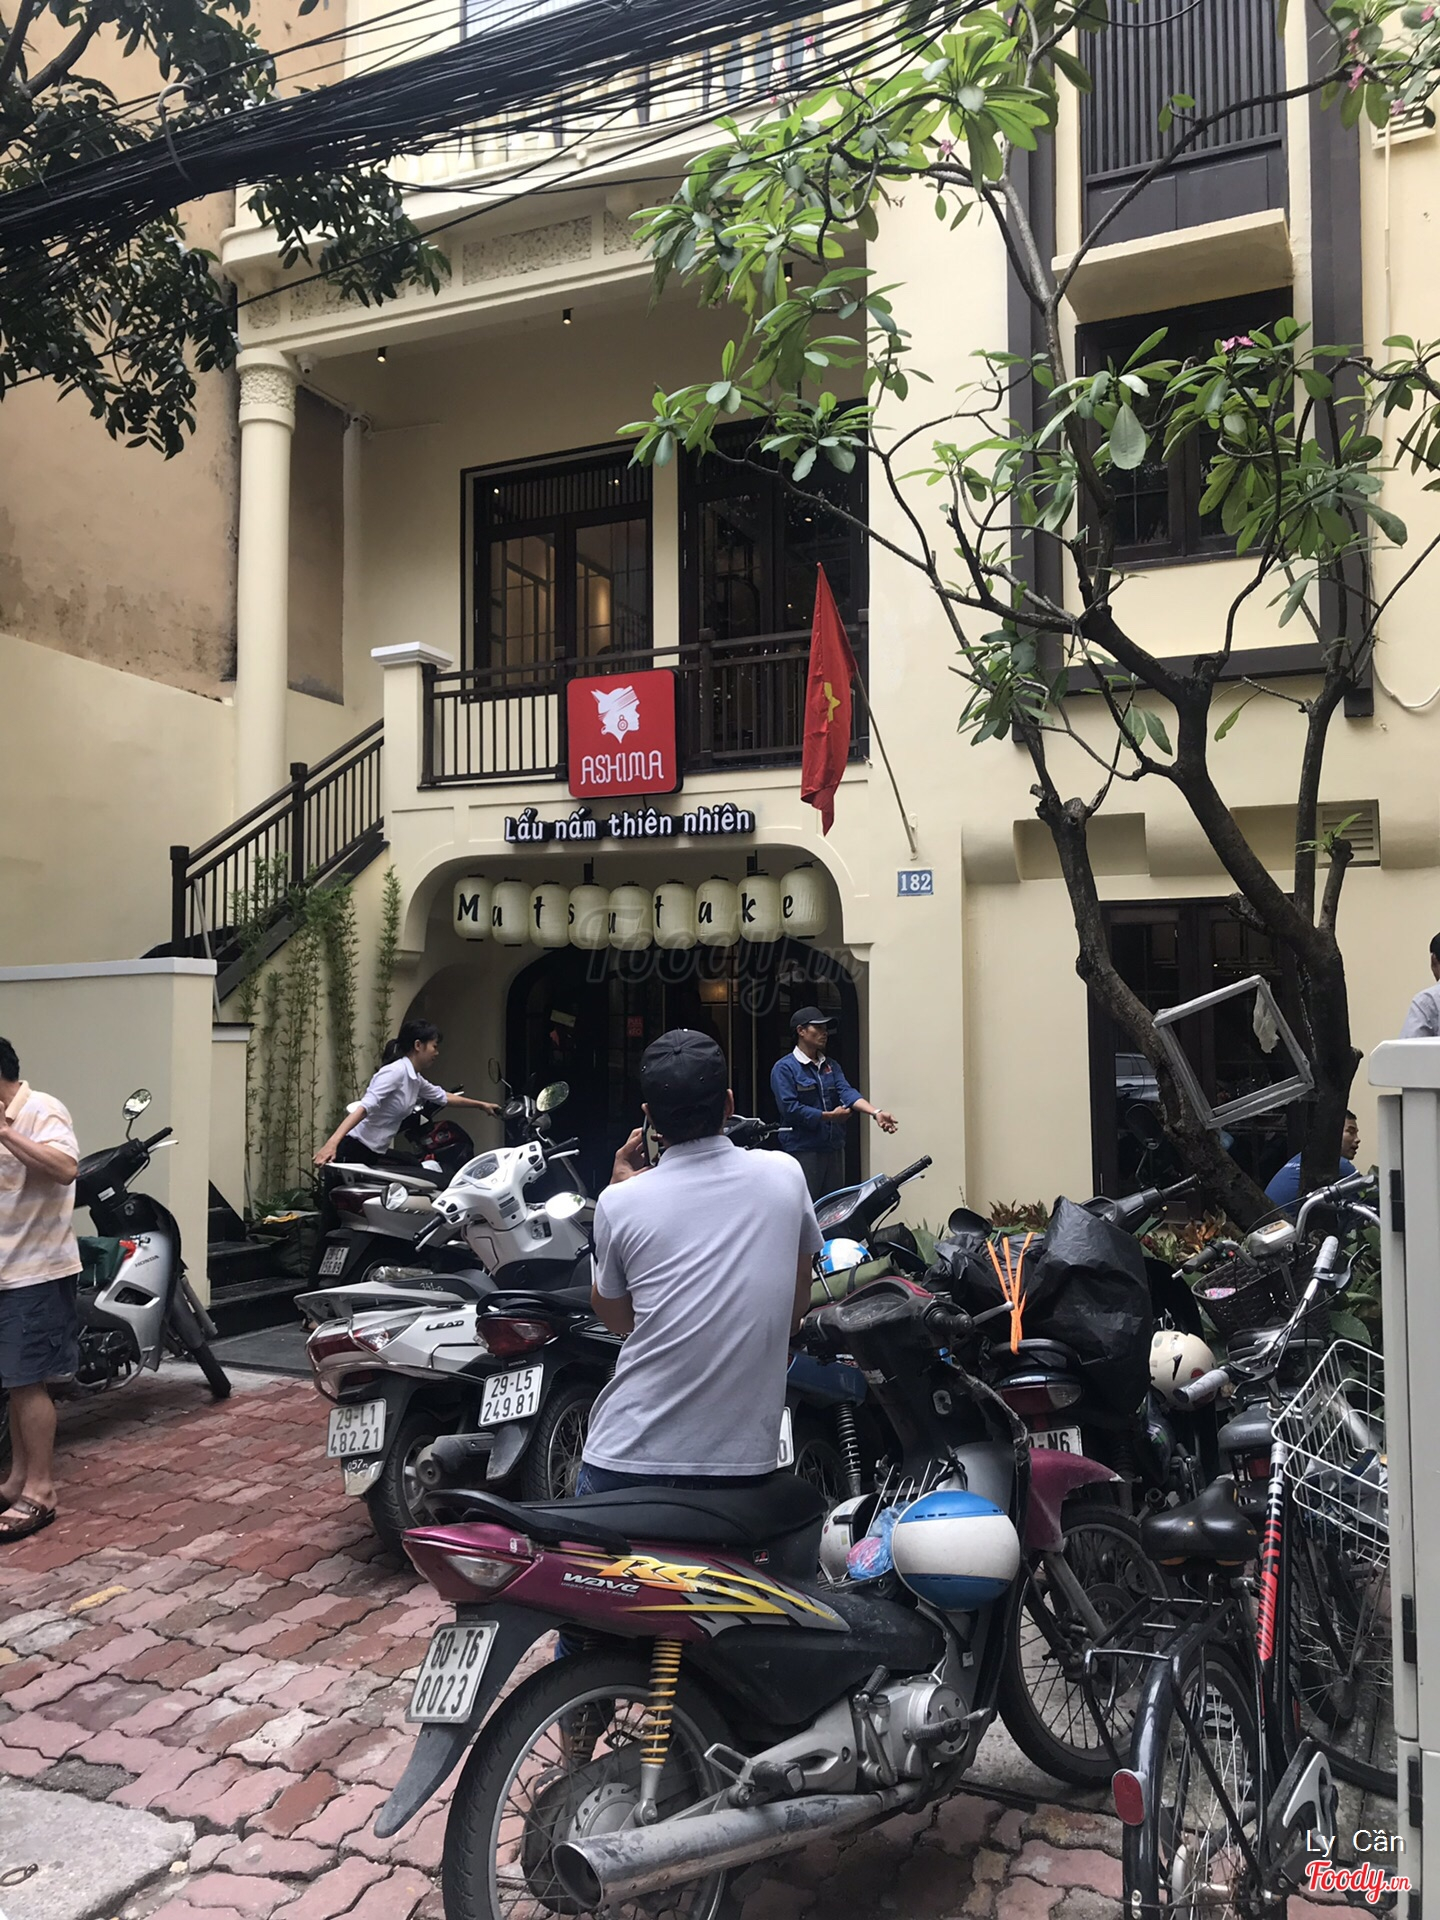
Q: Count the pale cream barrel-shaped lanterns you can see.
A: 9